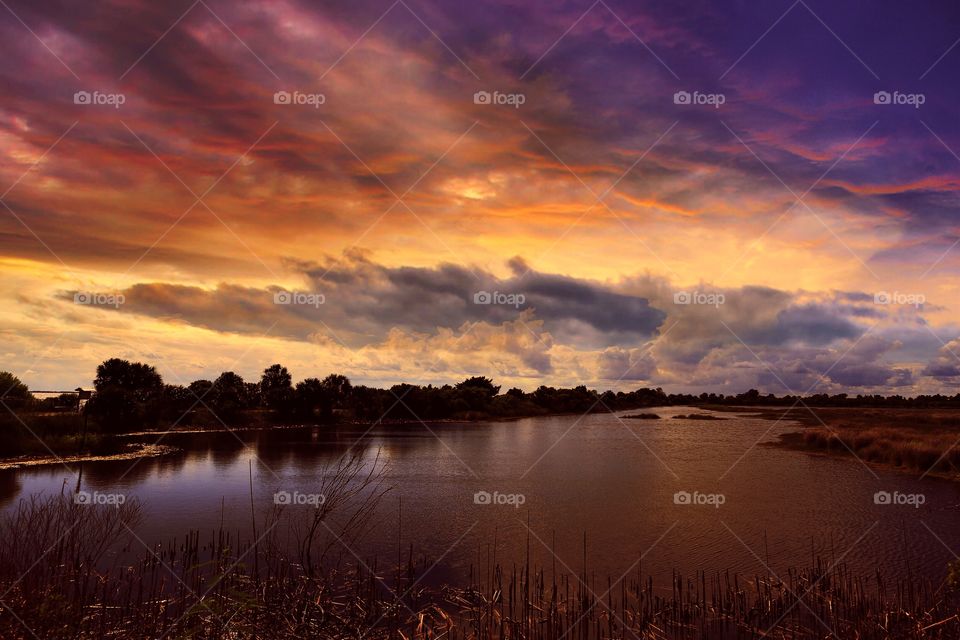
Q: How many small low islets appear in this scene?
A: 2